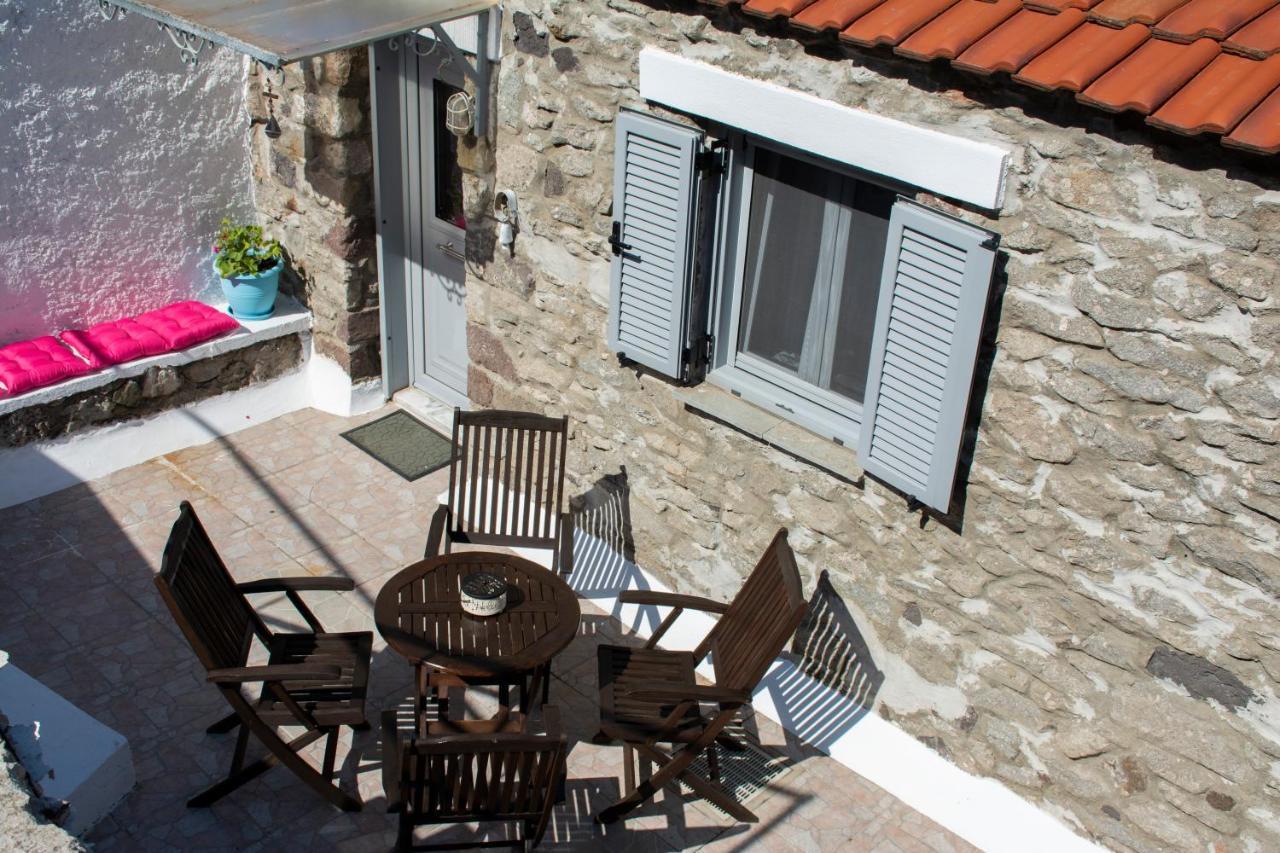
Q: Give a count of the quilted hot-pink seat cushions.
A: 3